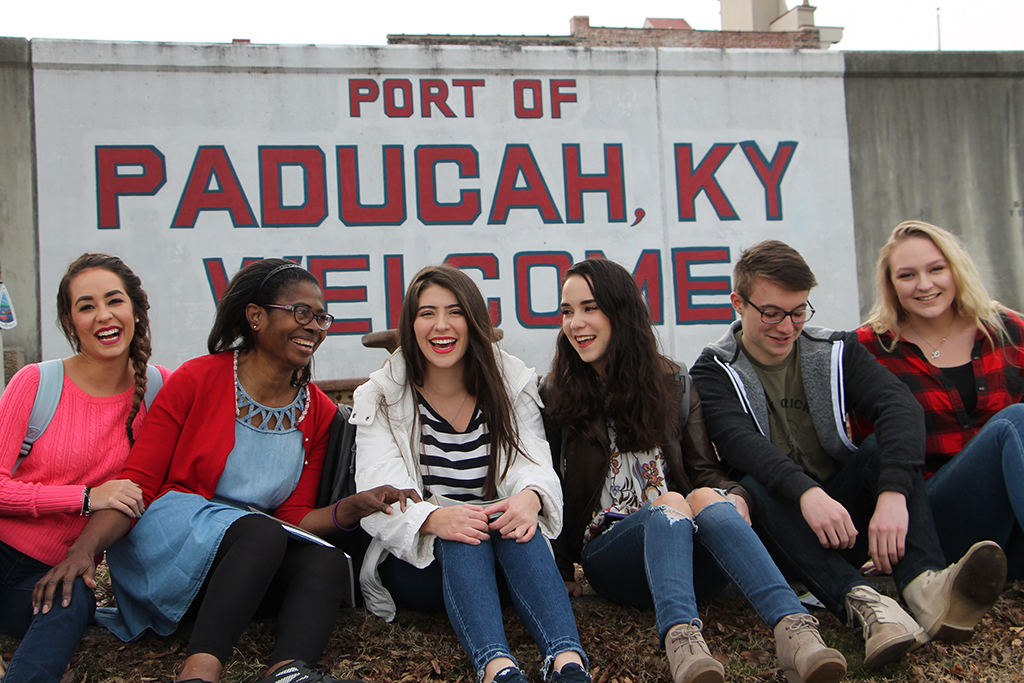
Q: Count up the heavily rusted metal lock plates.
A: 0